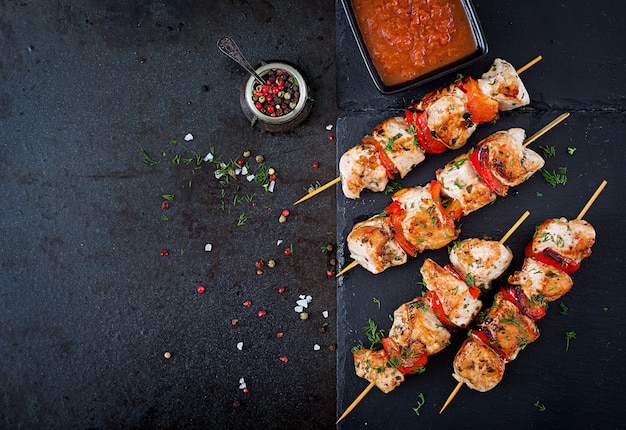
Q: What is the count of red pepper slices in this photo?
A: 12